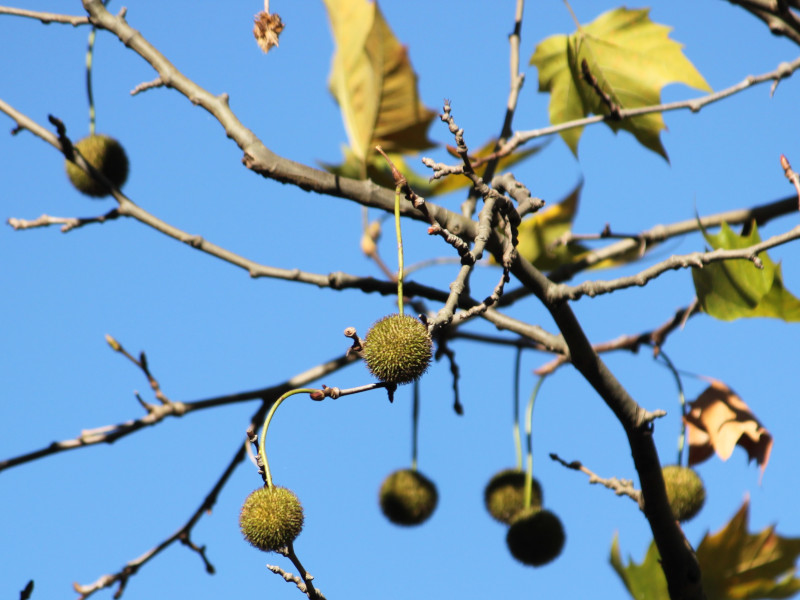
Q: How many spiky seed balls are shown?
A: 7